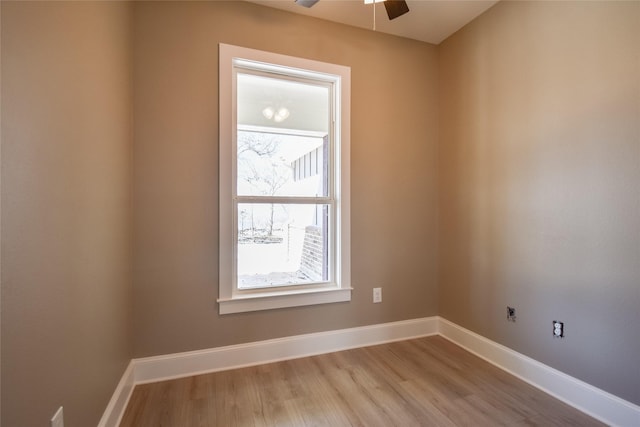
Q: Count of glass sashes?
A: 2